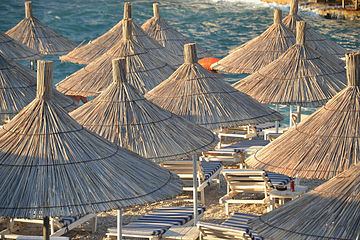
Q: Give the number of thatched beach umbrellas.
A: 14